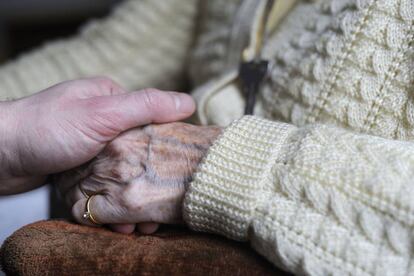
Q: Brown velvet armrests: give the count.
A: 1